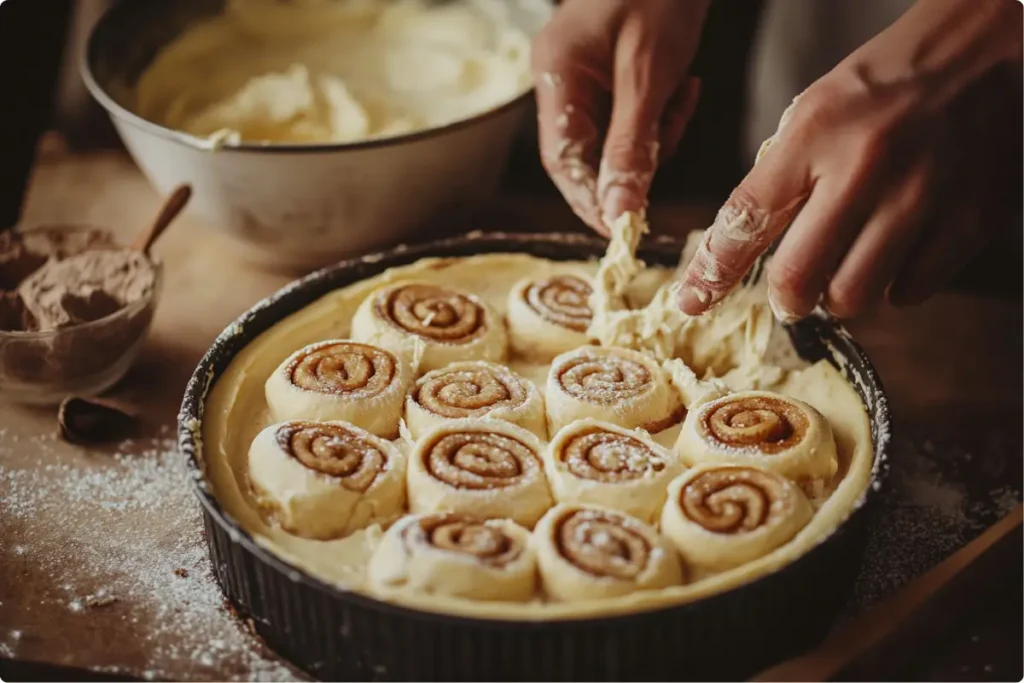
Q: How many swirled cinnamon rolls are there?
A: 12